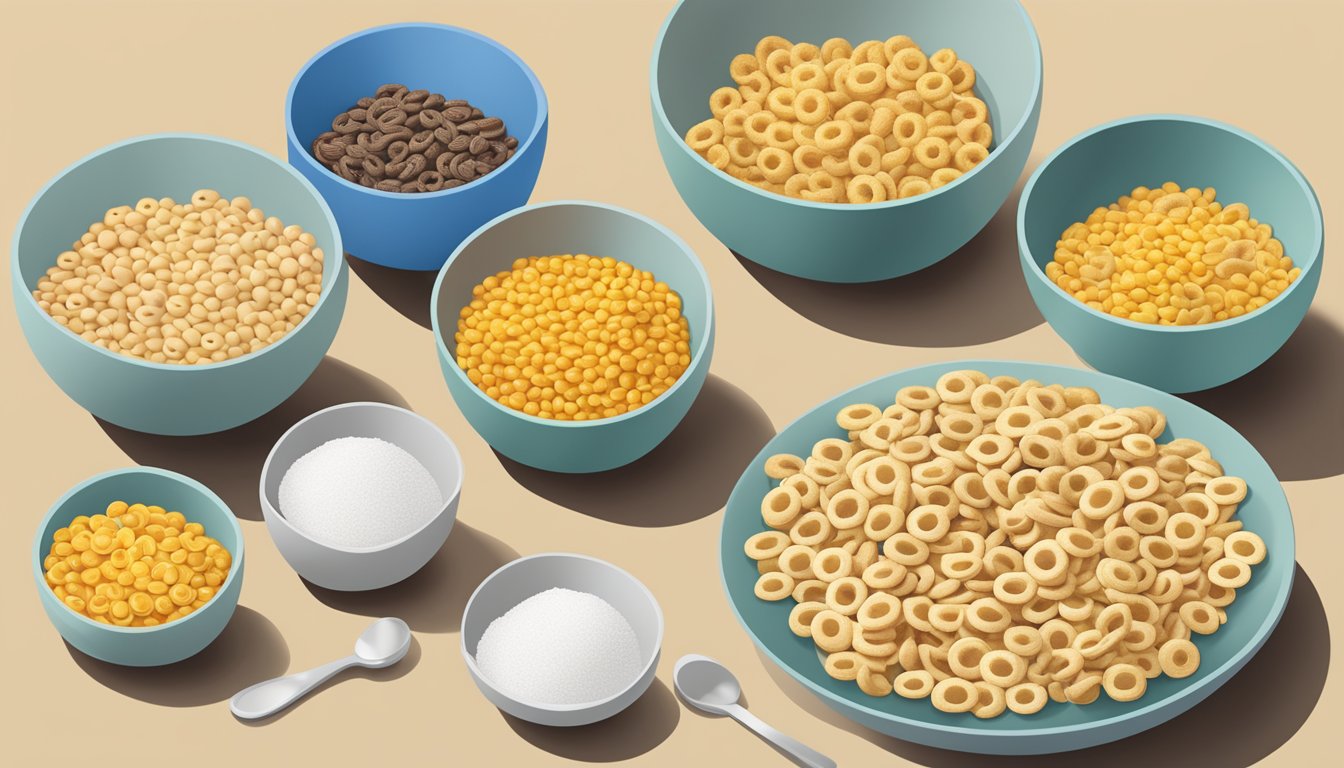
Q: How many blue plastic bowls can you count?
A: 1